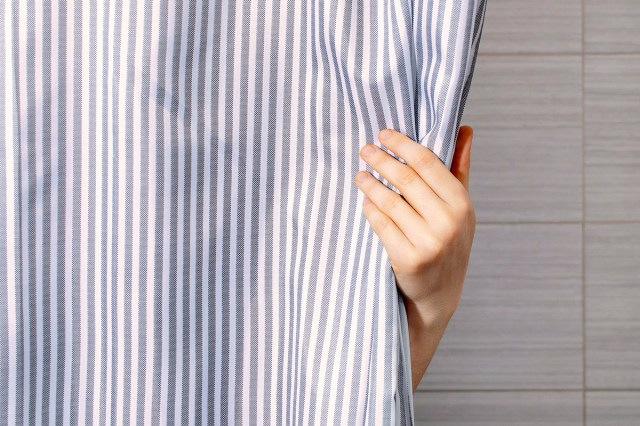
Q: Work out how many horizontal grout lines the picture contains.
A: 3